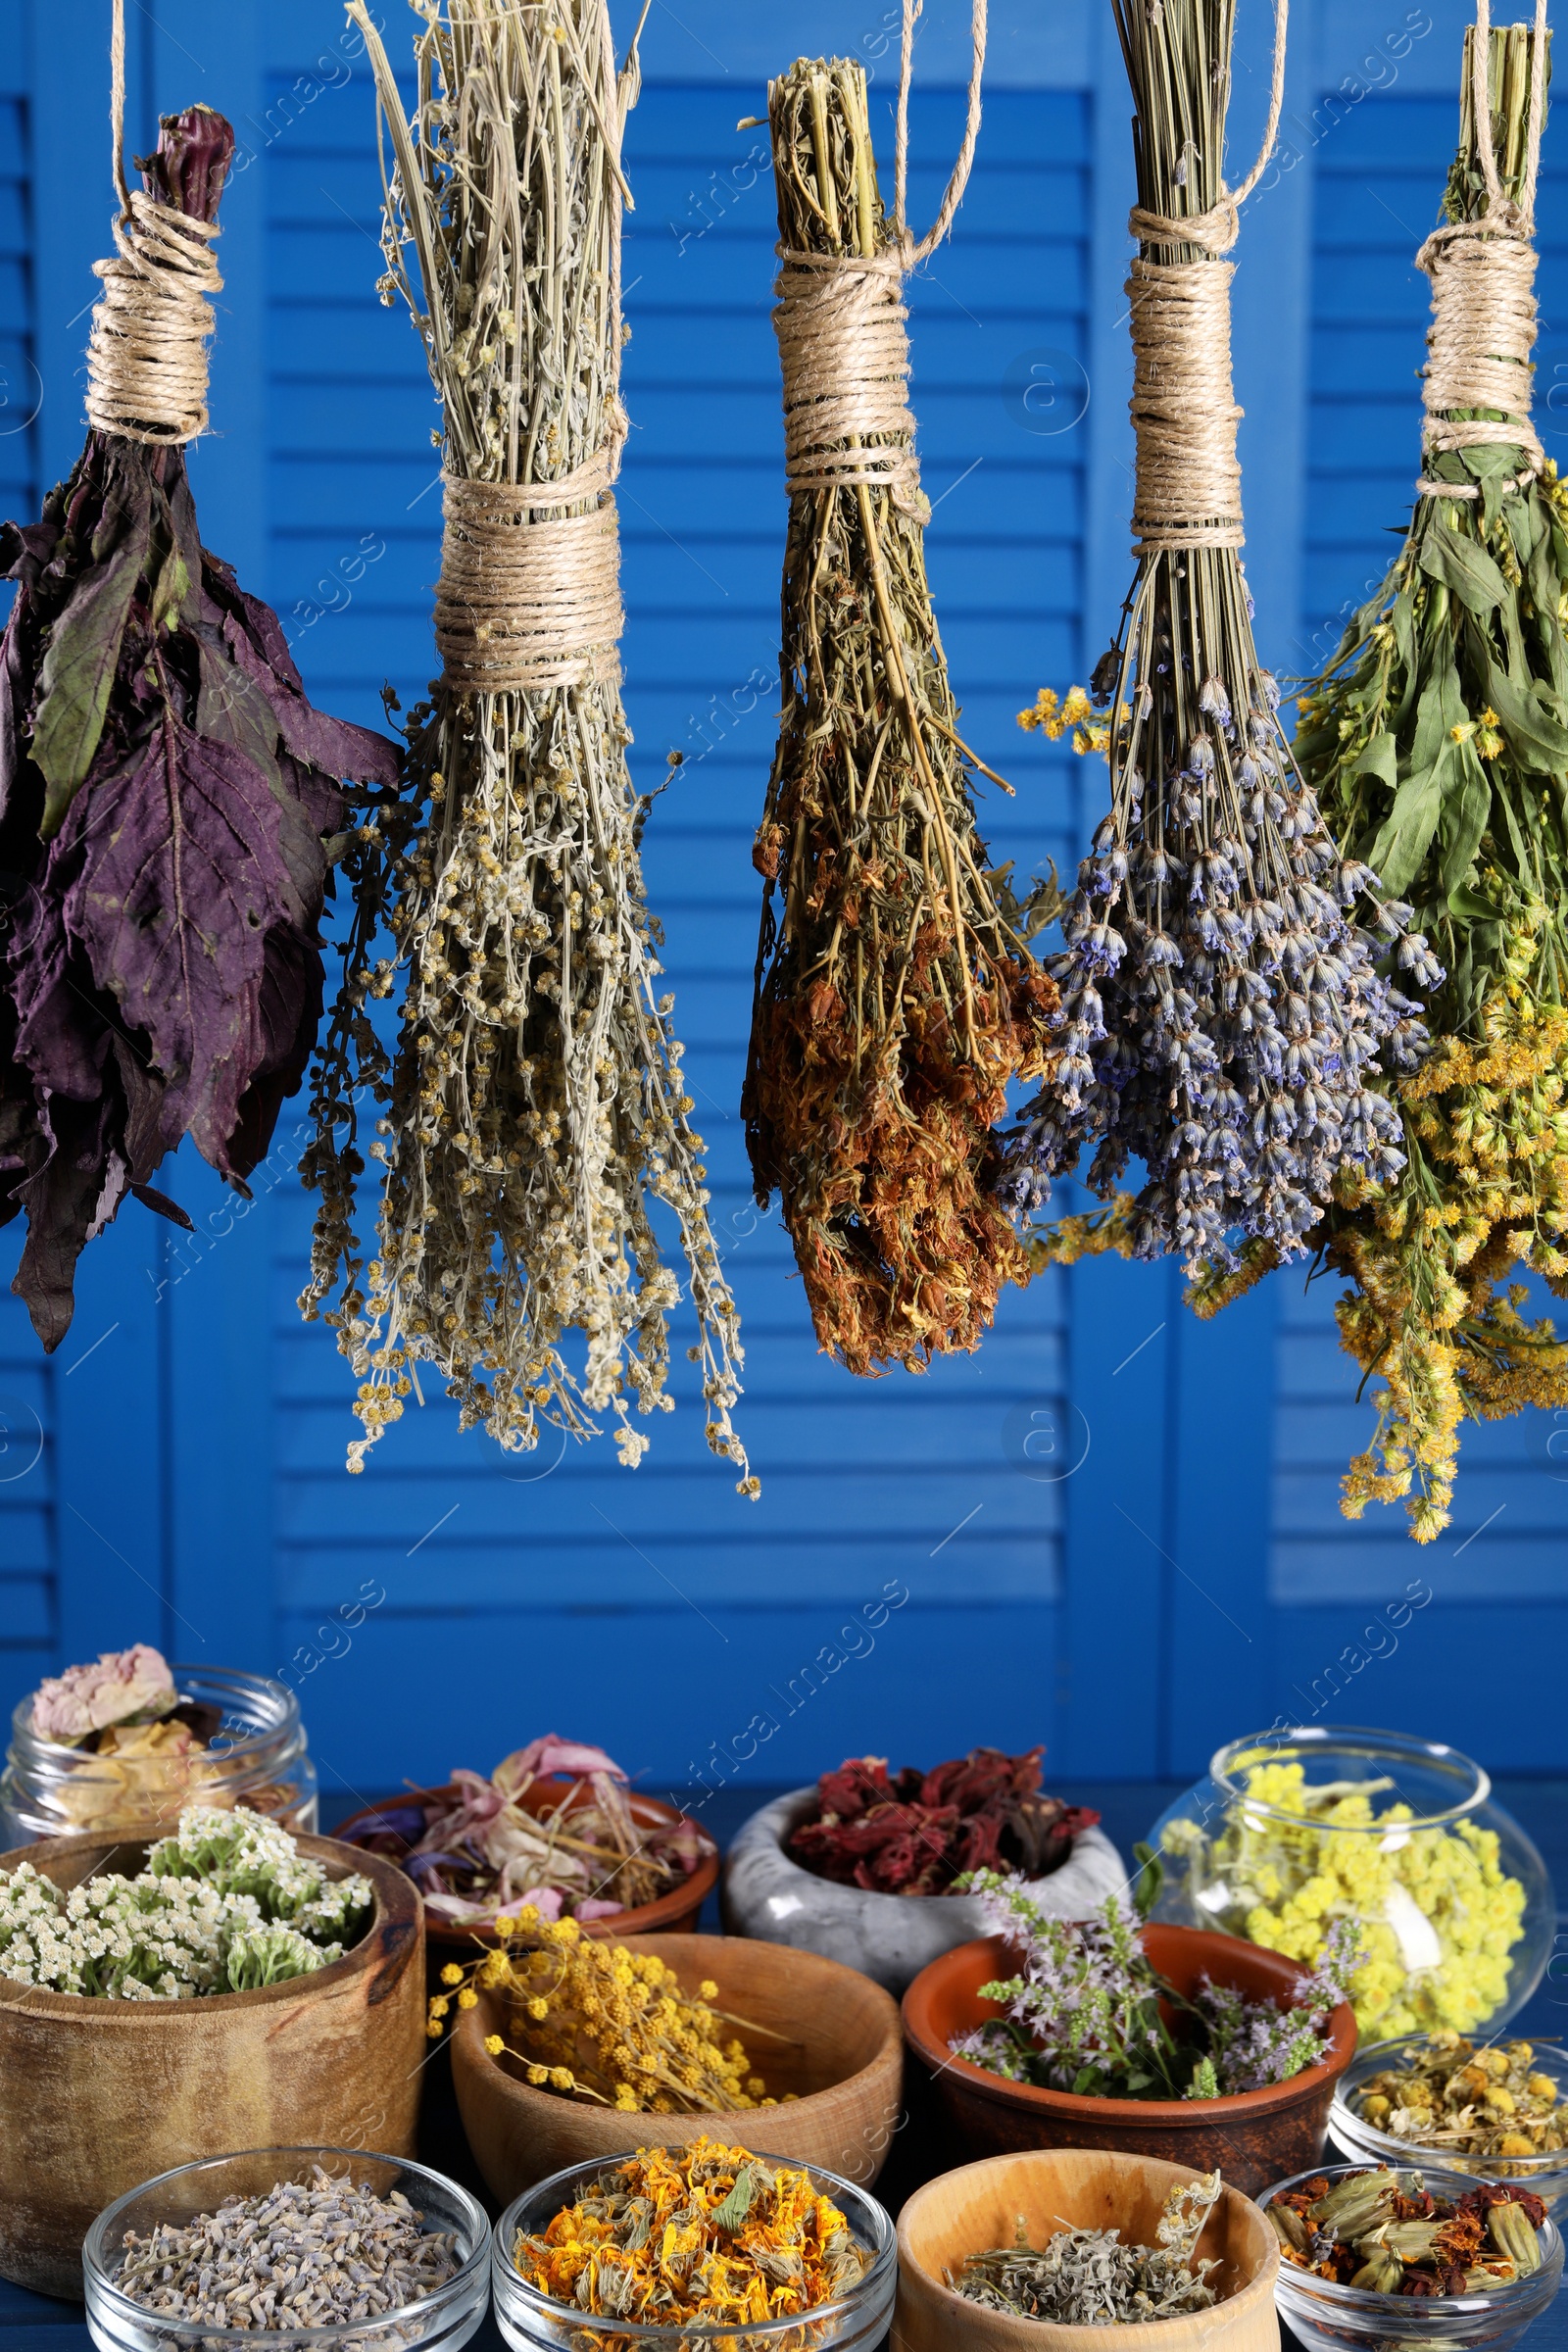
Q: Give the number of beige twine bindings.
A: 5